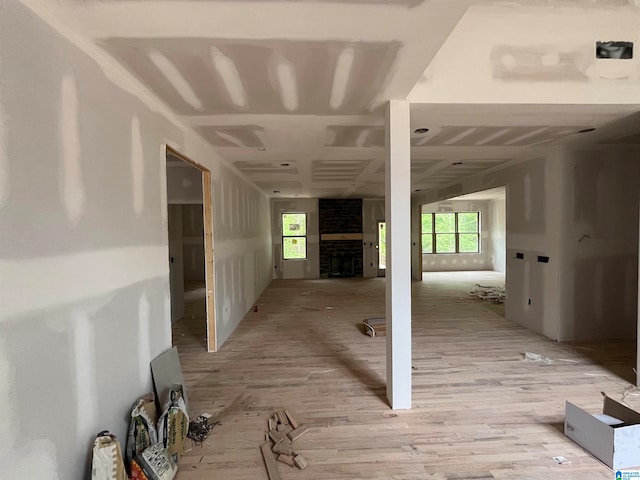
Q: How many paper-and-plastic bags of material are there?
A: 4